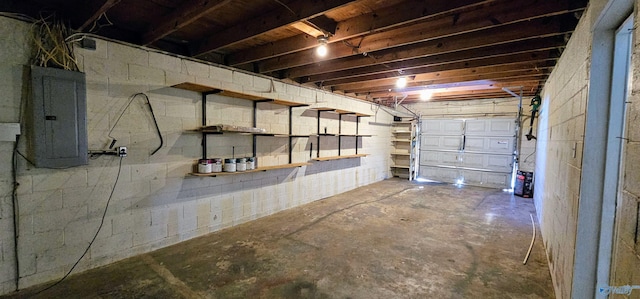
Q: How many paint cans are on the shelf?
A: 5